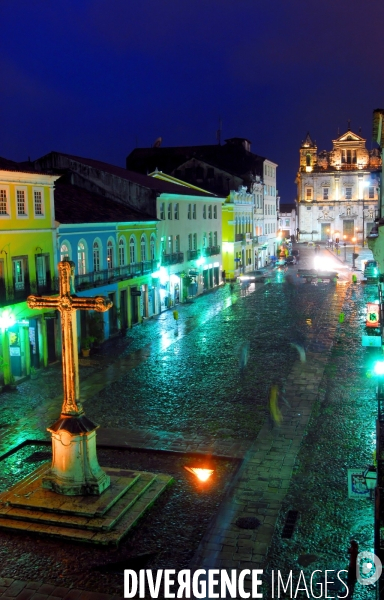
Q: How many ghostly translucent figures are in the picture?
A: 3